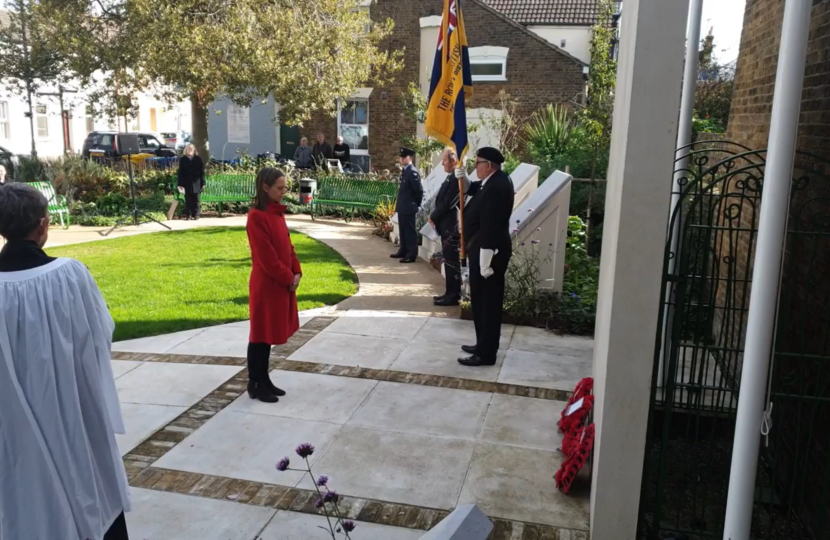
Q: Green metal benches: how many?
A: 3